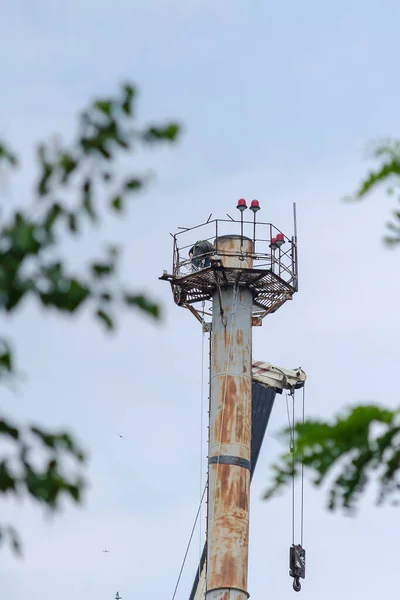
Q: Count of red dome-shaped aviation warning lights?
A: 4